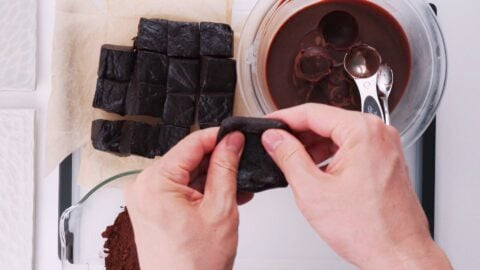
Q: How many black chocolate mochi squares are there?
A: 15